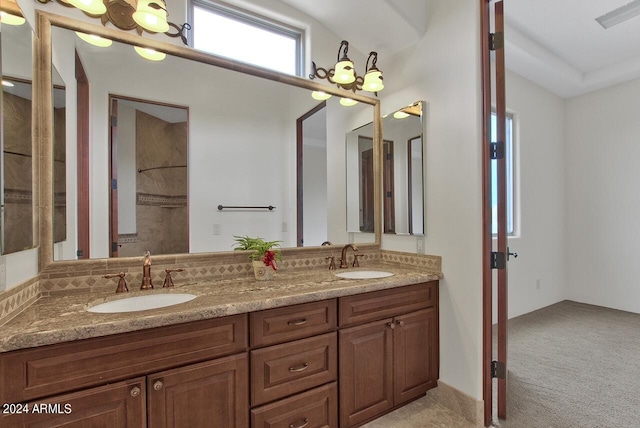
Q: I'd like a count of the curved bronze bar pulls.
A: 3